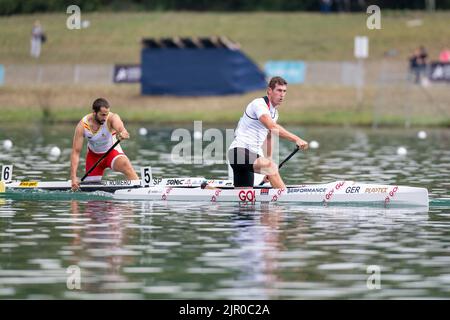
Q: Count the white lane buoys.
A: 7